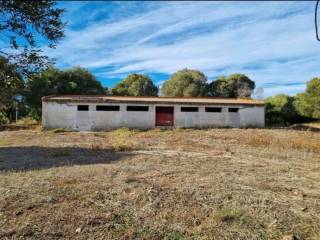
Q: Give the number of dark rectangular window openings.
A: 6